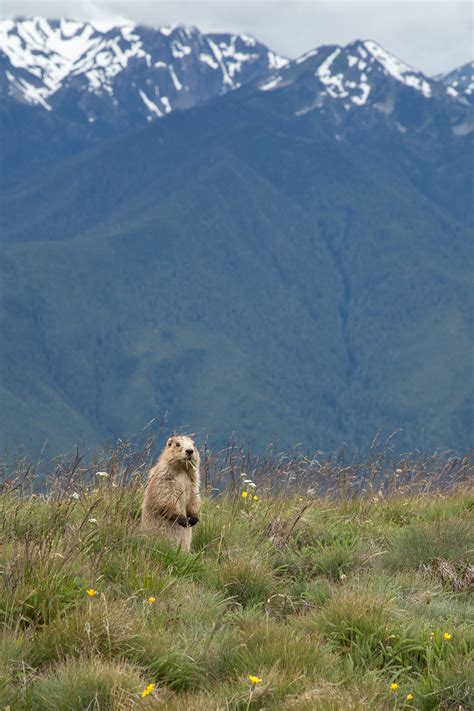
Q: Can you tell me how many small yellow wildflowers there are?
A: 9